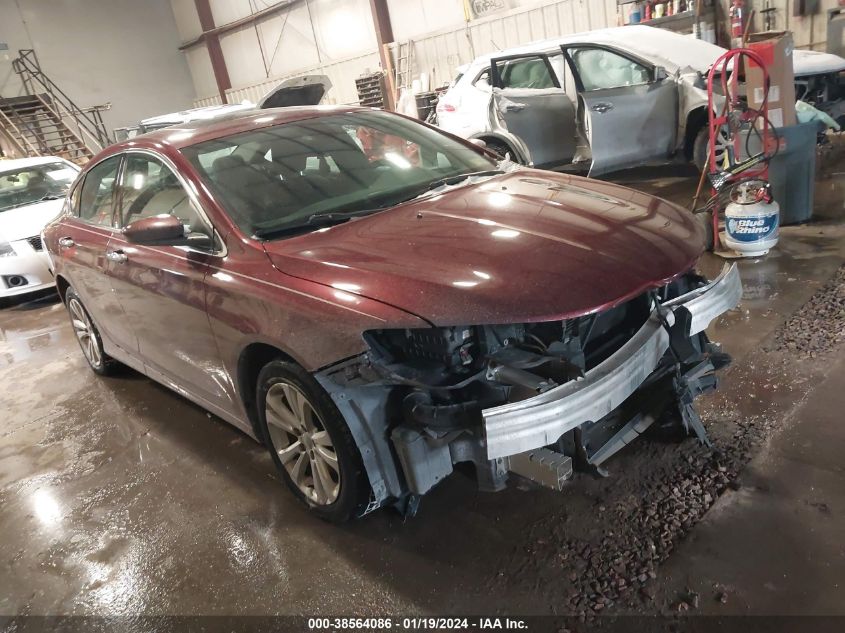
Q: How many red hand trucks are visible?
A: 1